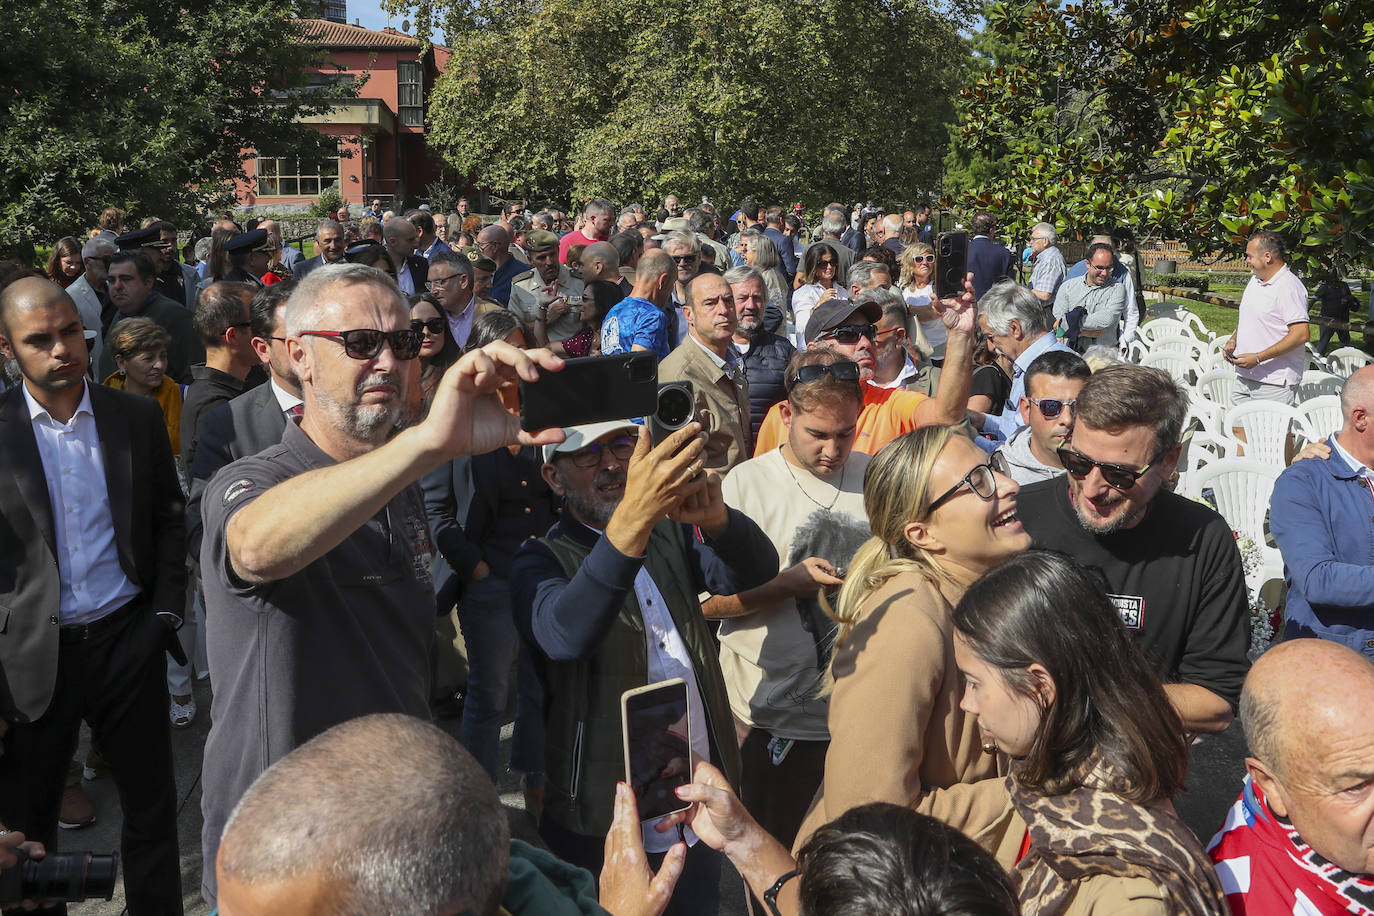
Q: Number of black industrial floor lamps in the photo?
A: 0